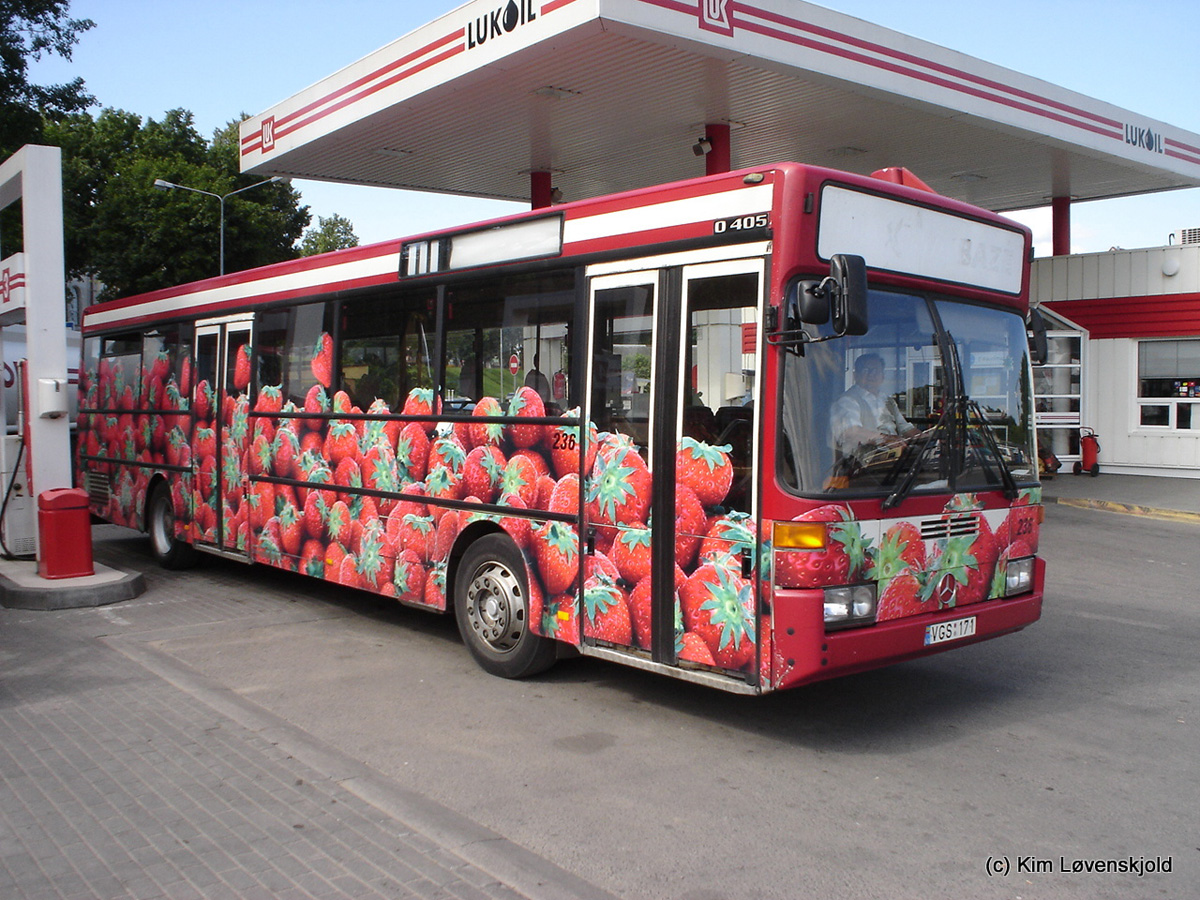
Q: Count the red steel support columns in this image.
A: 3